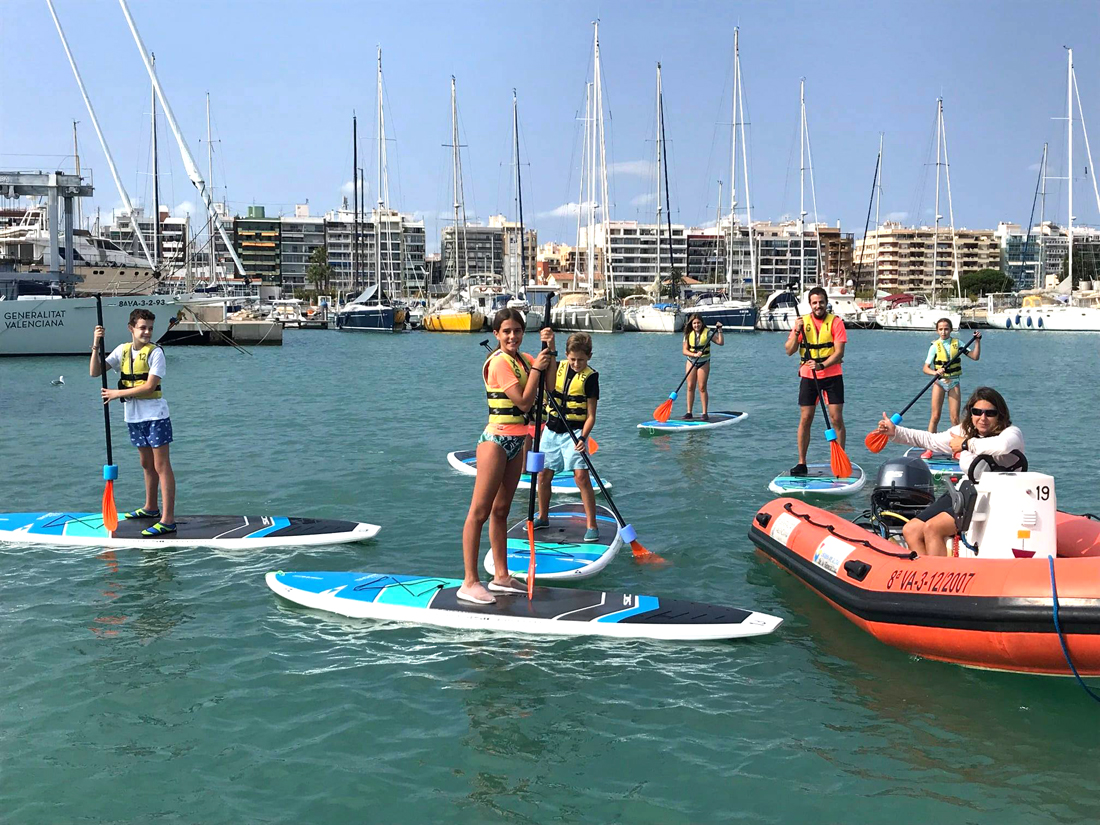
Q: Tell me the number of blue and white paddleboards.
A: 7